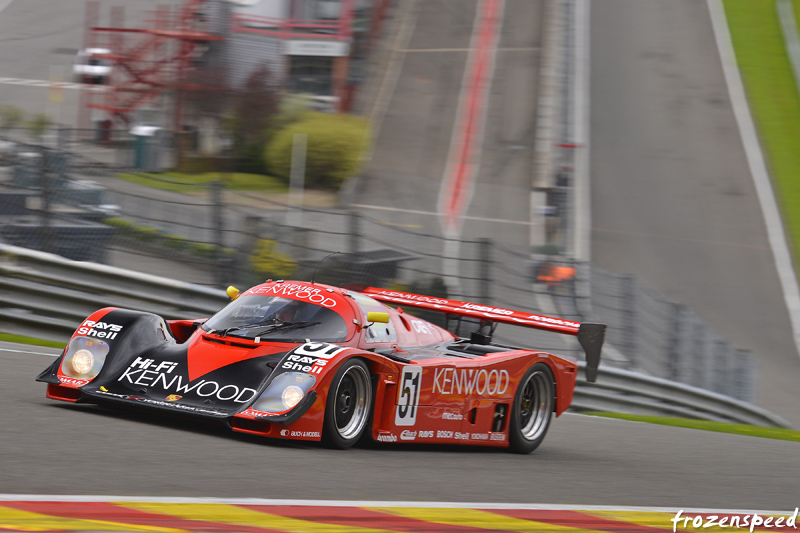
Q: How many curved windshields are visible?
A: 1